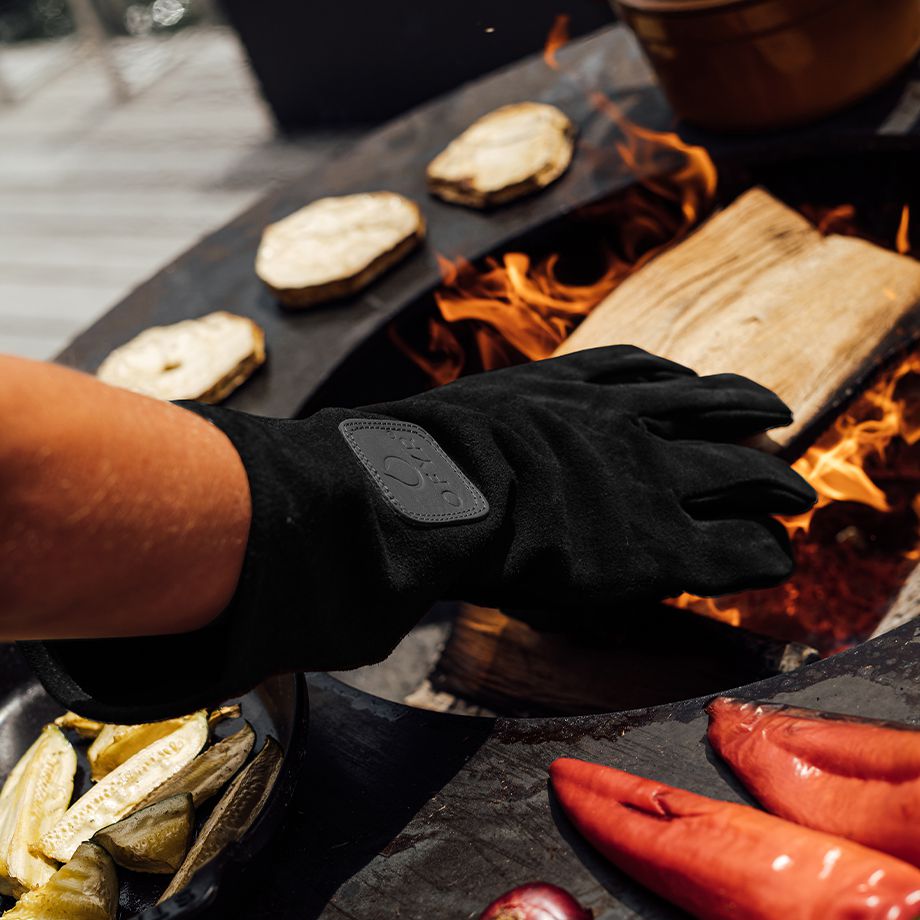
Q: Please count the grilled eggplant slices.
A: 3